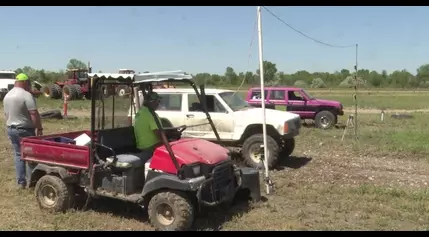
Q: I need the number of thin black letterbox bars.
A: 2